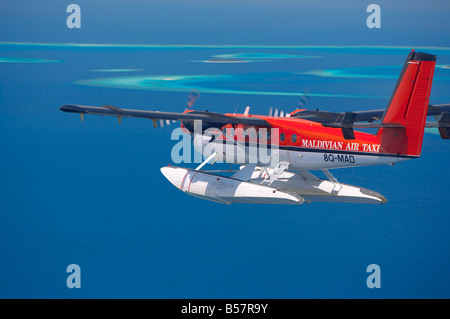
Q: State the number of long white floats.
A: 2